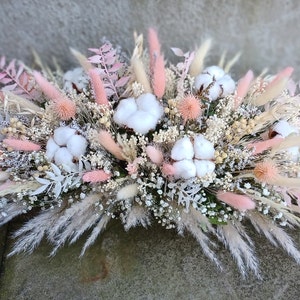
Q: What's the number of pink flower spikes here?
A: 13